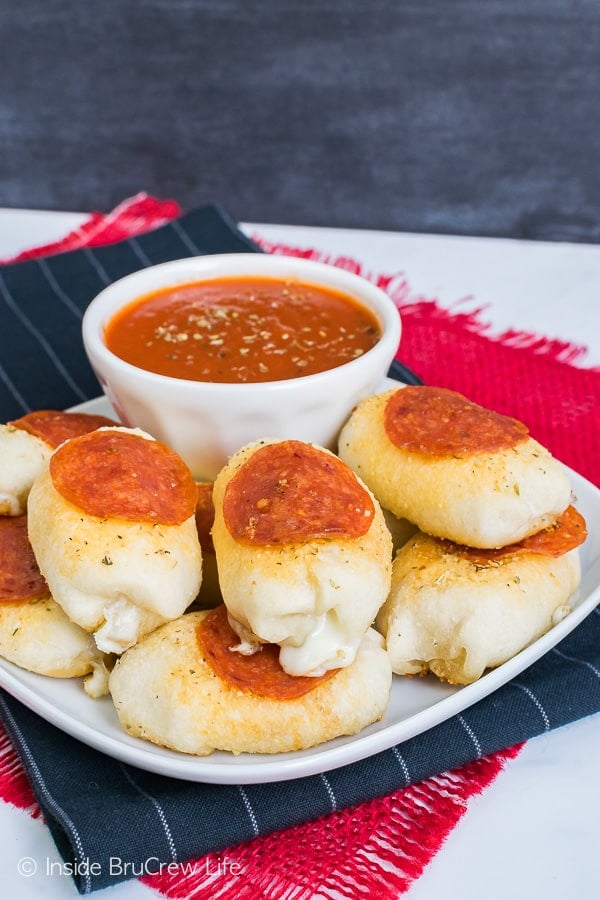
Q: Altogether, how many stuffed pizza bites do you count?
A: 8